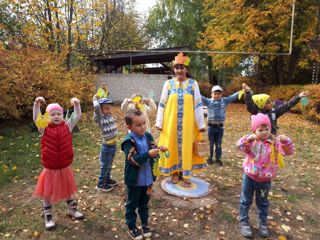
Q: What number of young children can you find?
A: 7